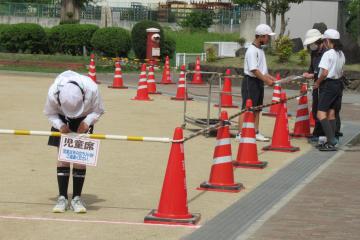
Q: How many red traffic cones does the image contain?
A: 15